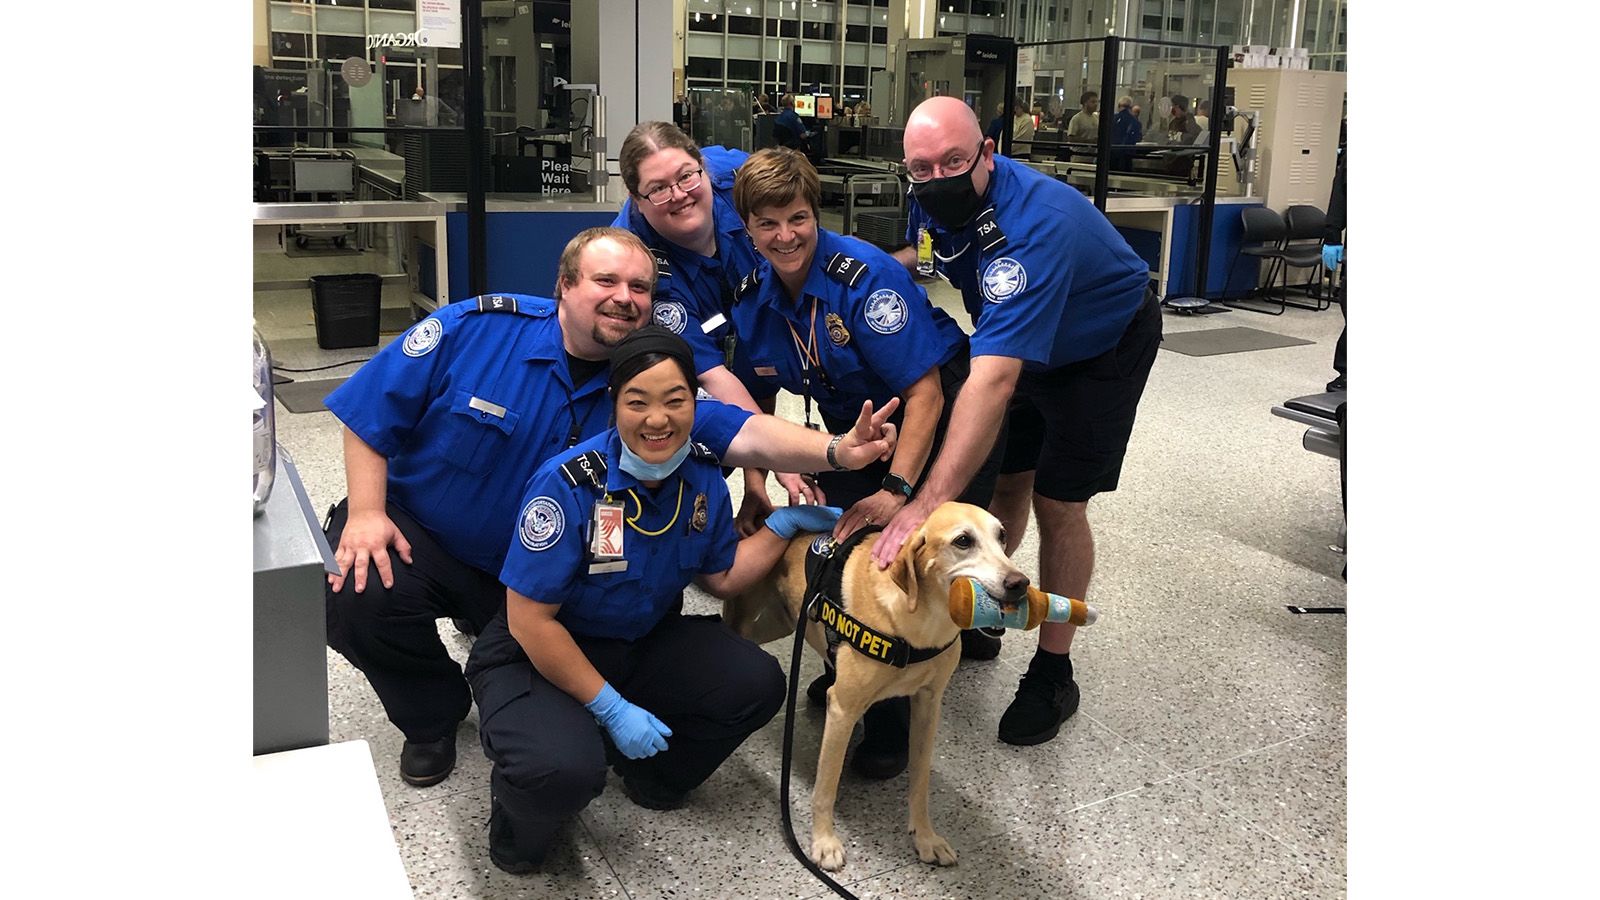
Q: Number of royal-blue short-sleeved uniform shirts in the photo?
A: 5